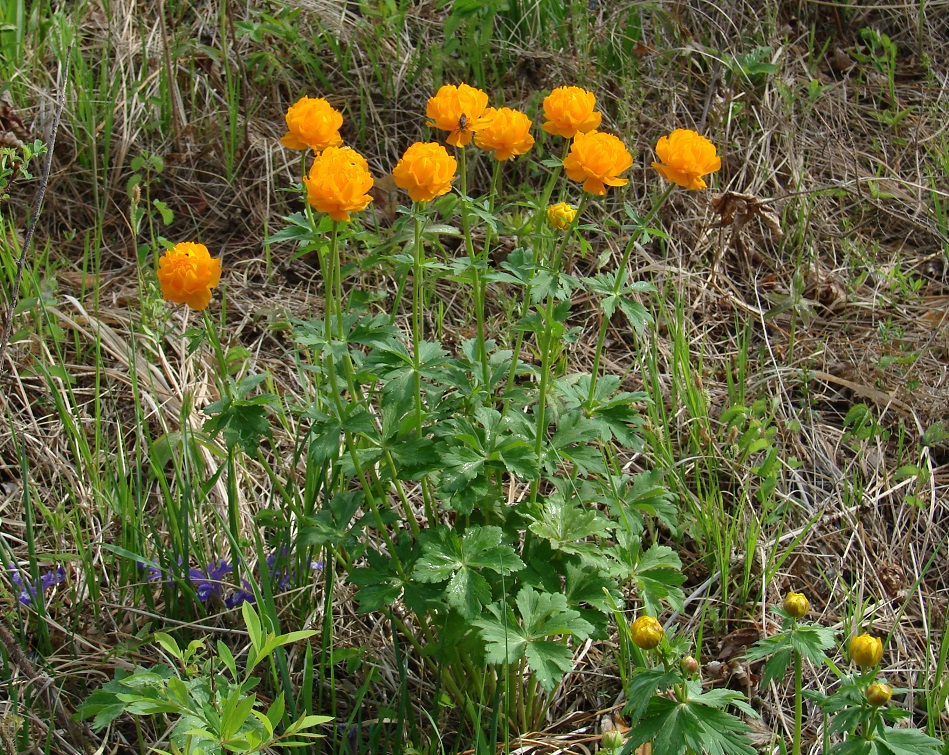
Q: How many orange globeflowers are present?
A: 9